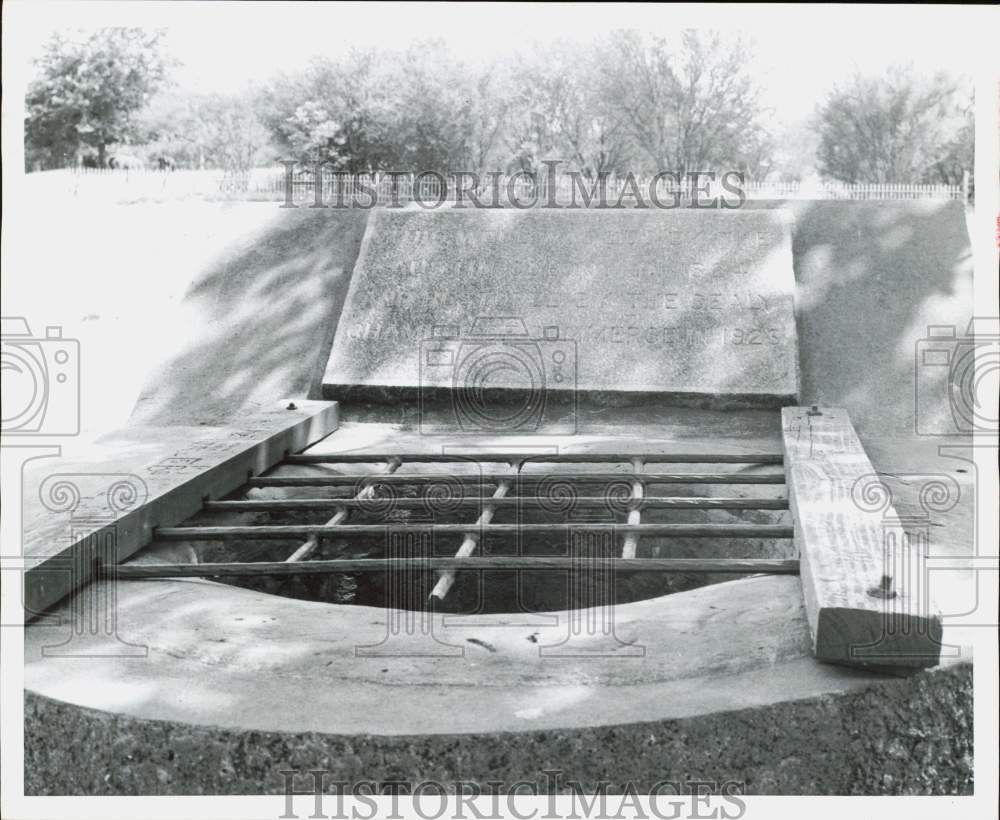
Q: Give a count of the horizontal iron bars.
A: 5